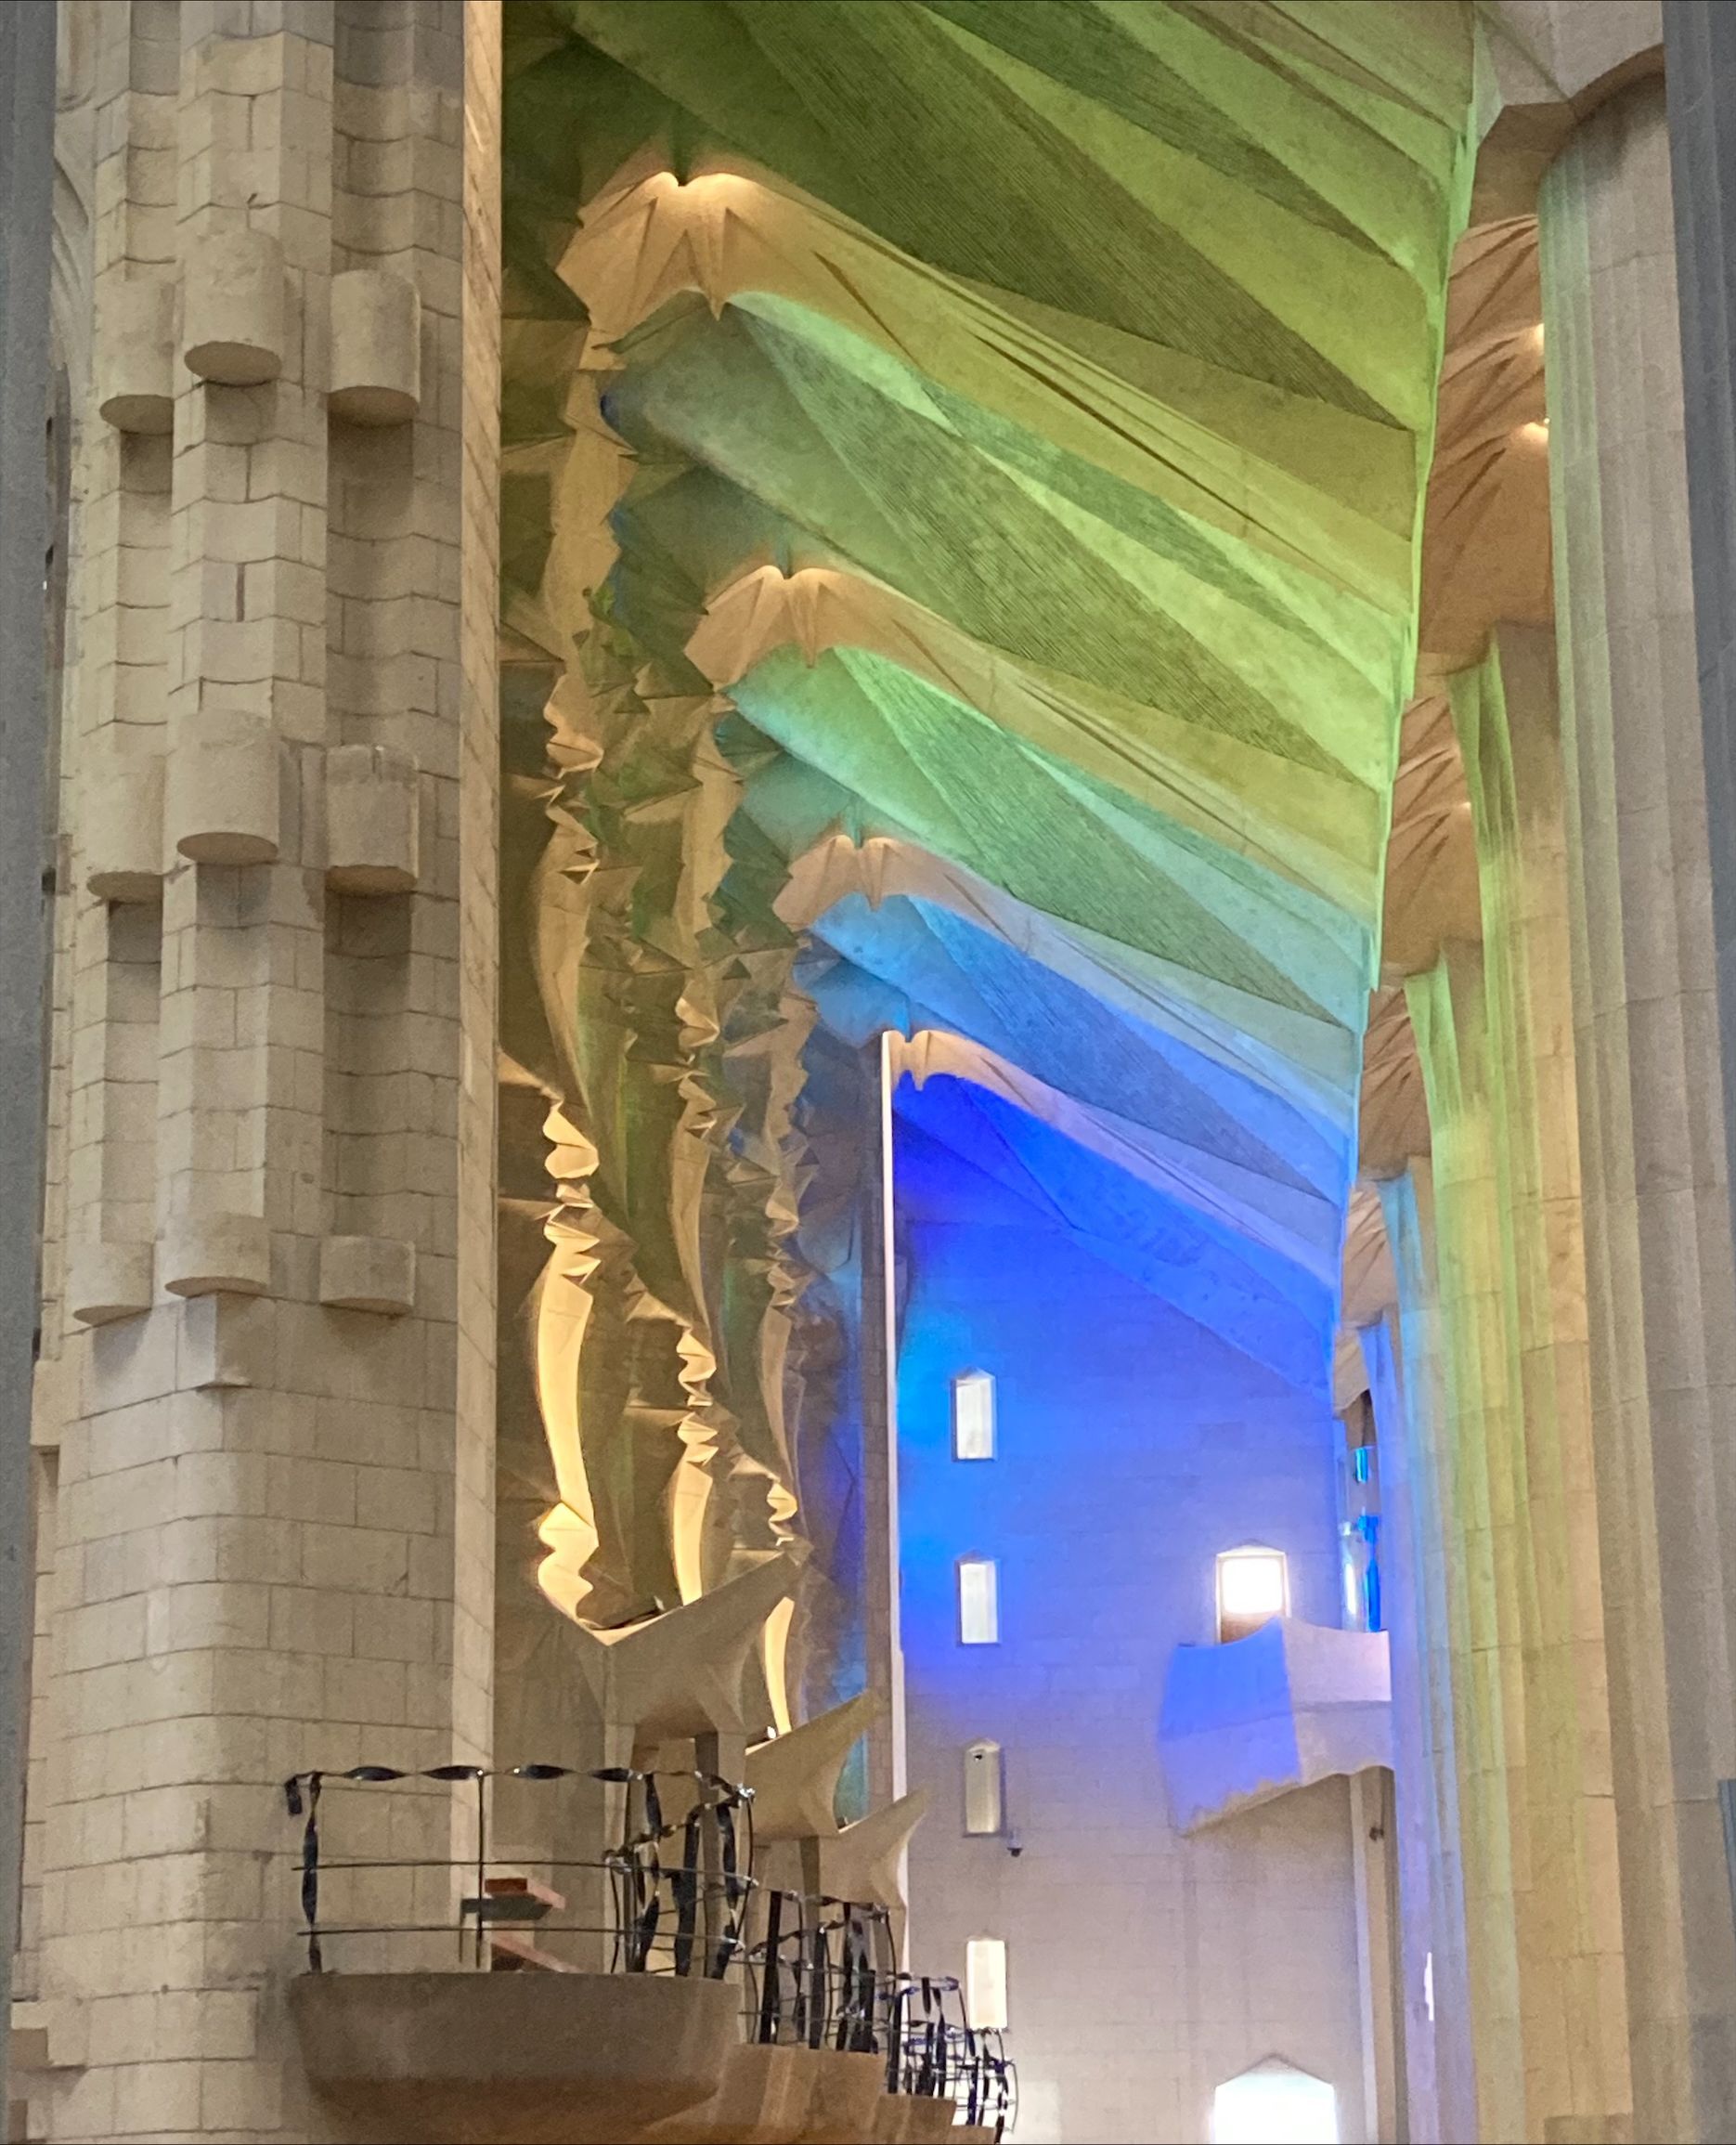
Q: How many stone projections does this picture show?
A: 9